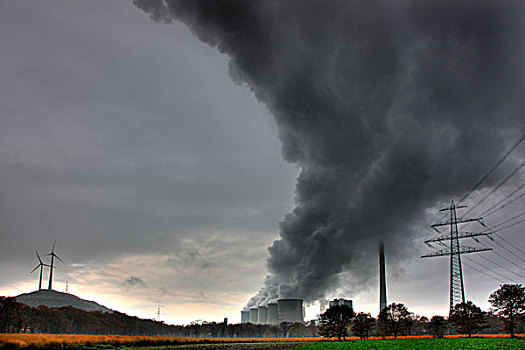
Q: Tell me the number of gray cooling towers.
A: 5